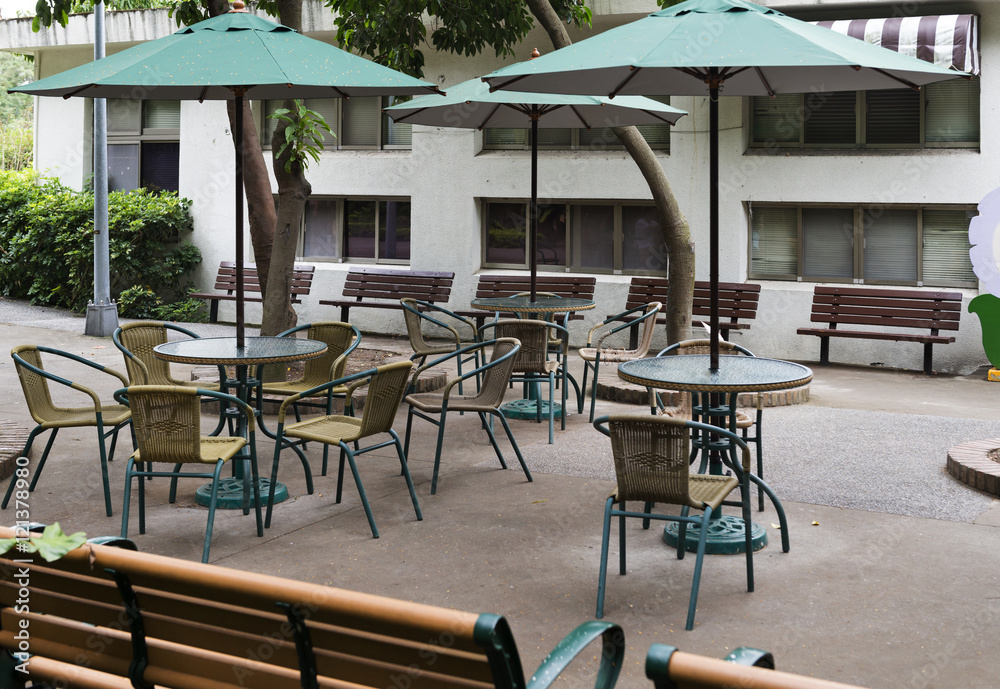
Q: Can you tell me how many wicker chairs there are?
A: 12